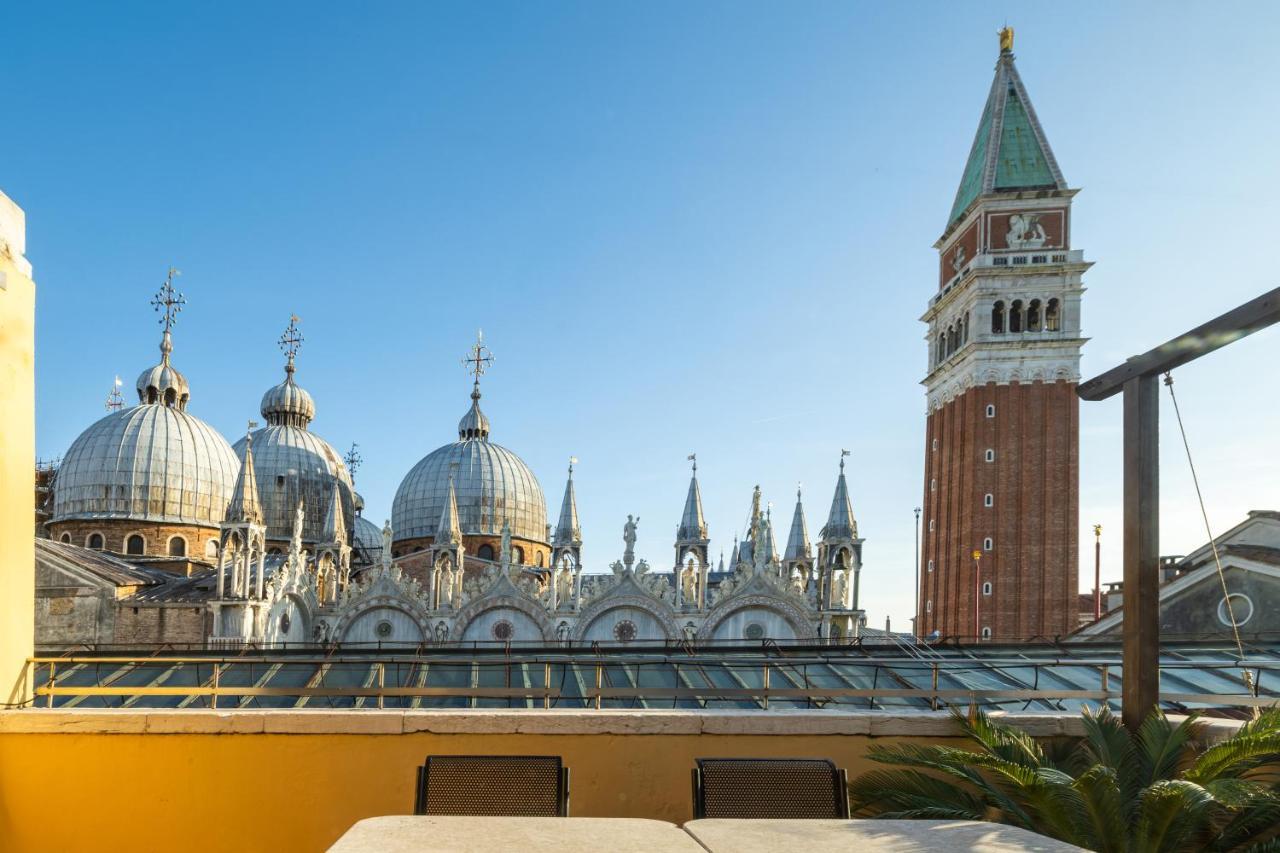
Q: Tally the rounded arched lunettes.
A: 5